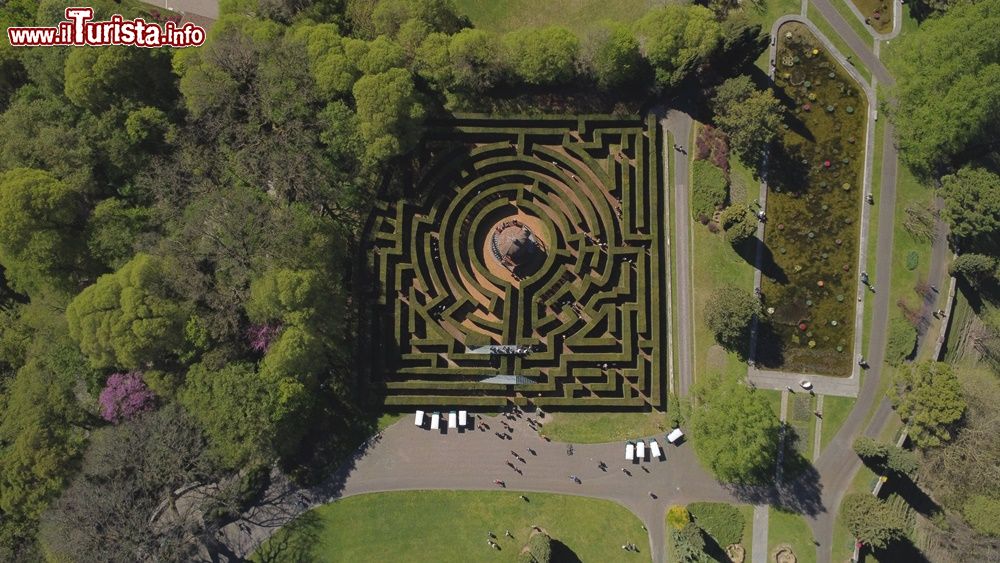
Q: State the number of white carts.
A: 8